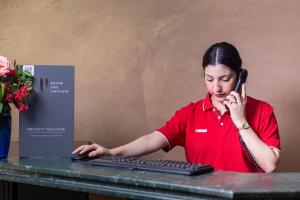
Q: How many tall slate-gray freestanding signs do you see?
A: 1